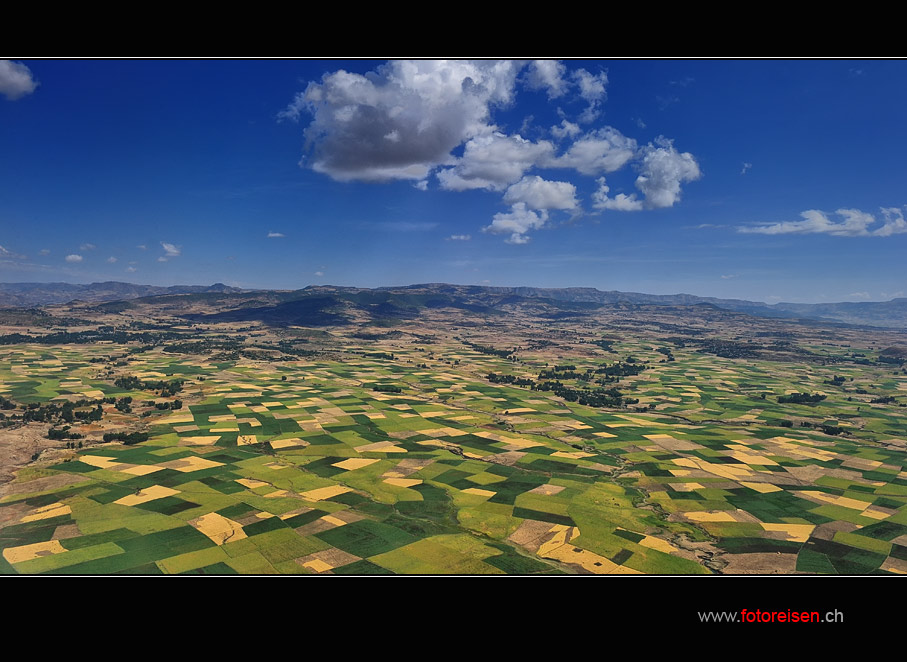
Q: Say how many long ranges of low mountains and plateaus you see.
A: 1